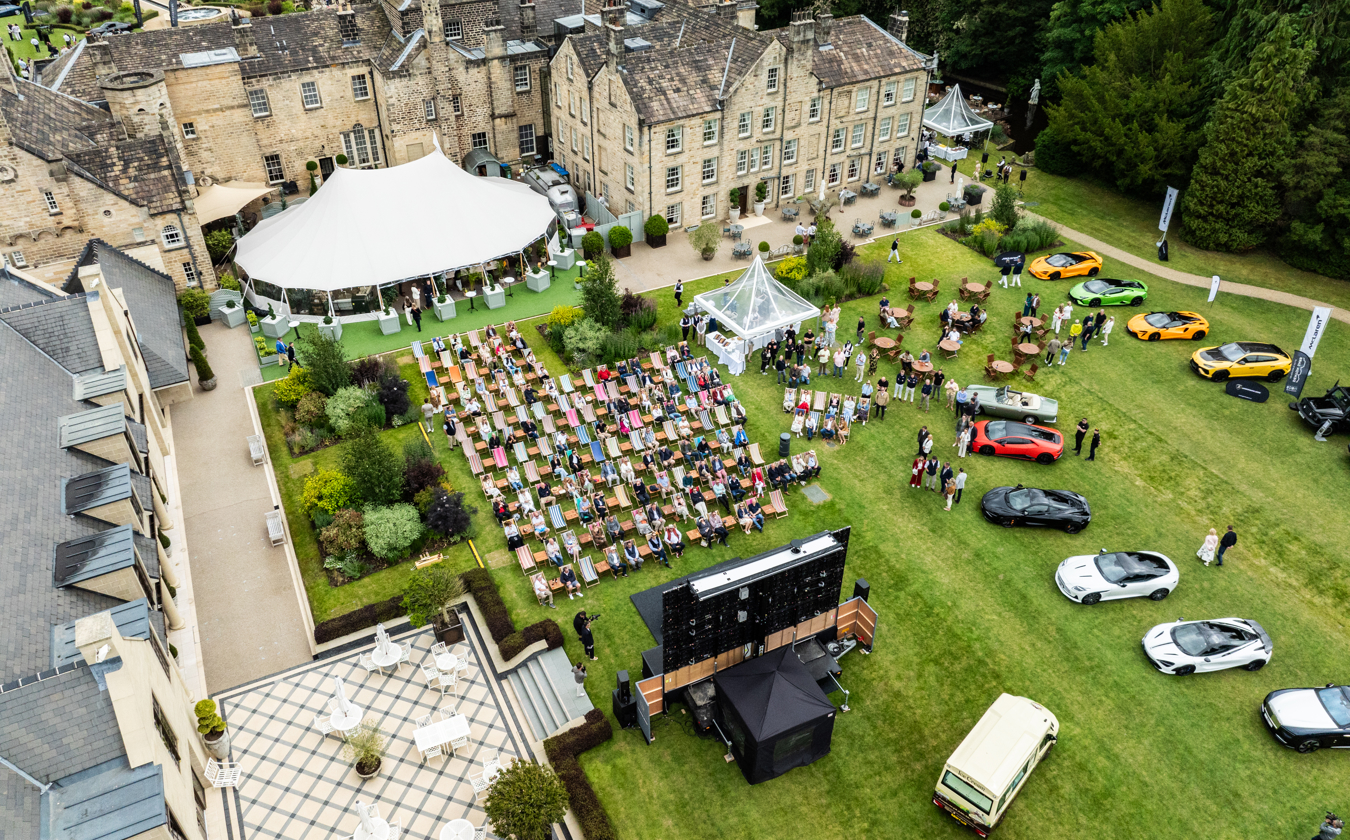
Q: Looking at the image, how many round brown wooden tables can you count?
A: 10